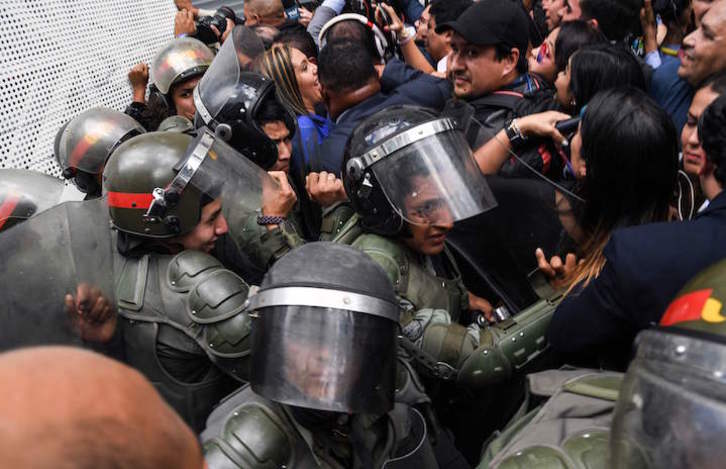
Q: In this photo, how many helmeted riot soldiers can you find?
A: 8